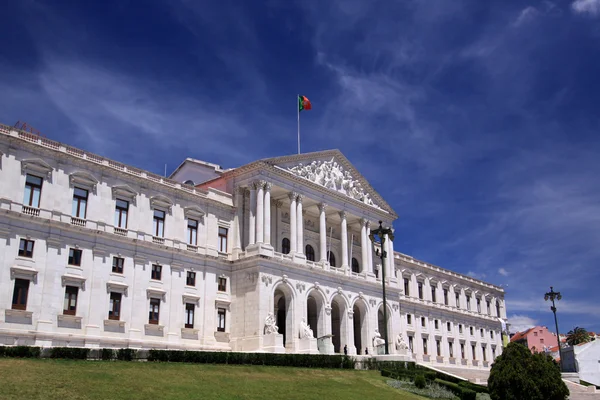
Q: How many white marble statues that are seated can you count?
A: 4